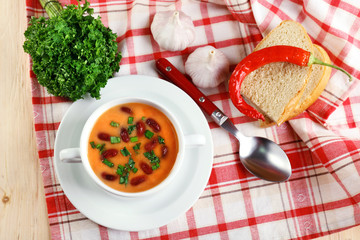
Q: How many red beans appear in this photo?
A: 11